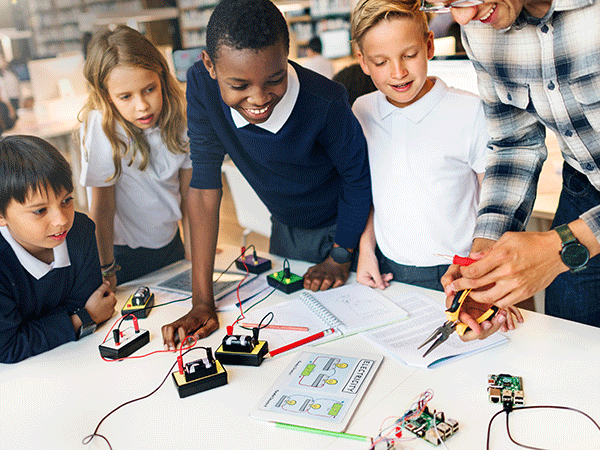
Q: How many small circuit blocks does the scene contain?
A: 6